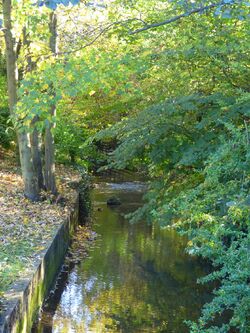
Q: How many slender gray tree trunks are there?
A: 3